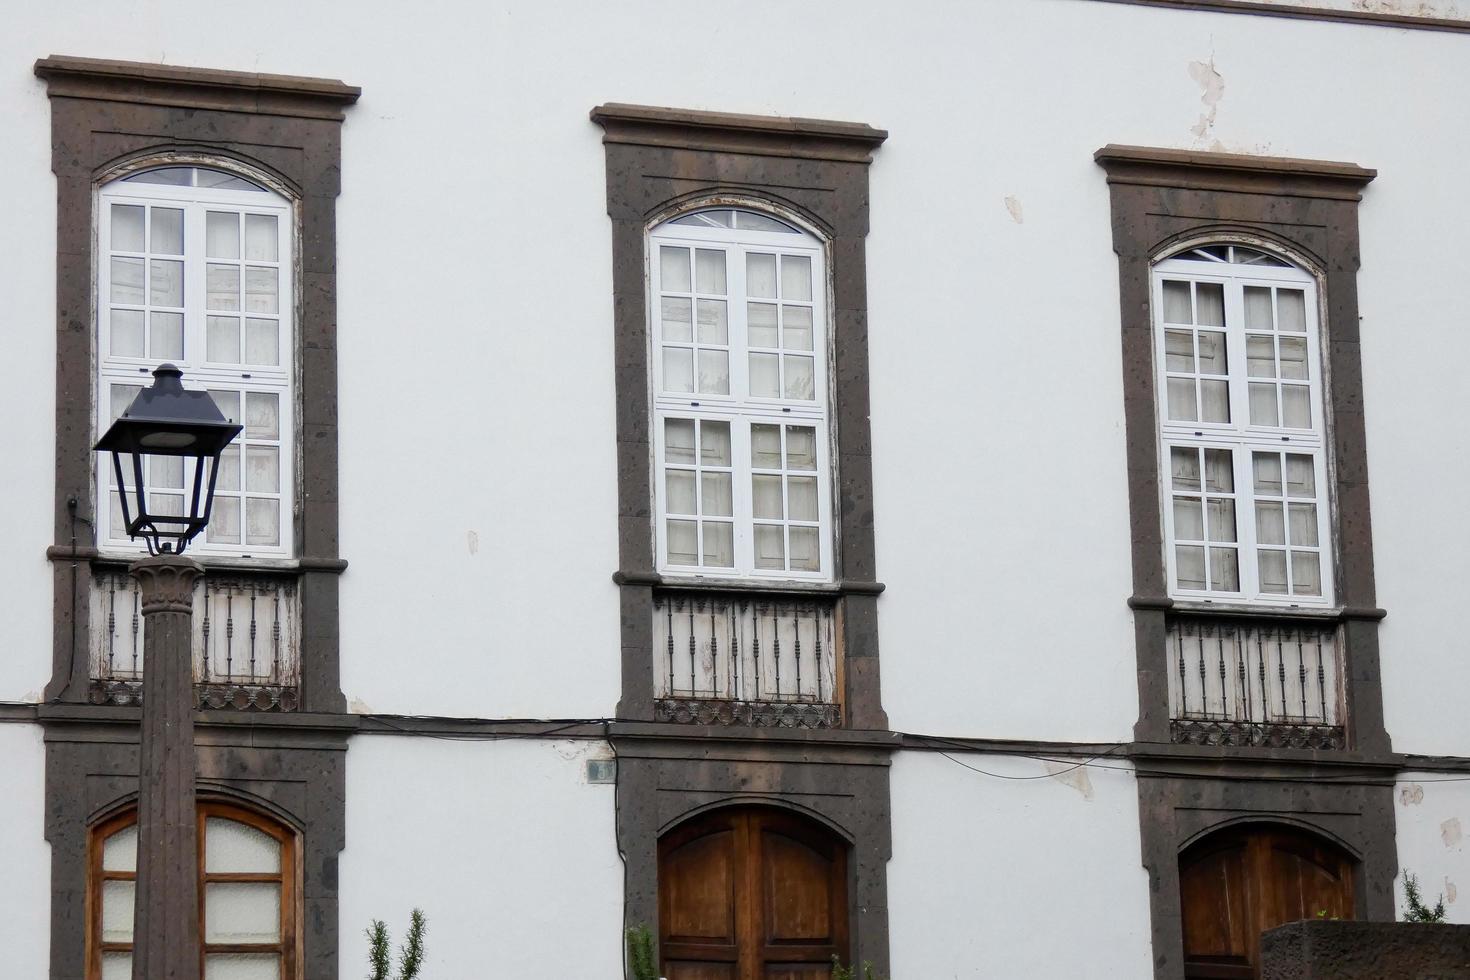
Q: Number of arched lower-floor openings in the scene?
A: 3